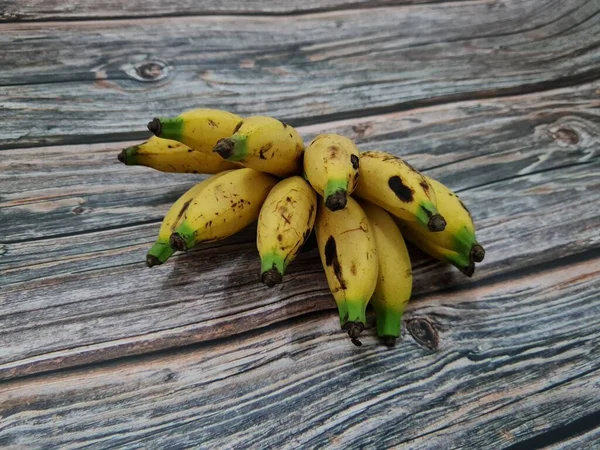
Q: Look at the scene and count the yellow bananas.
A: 12